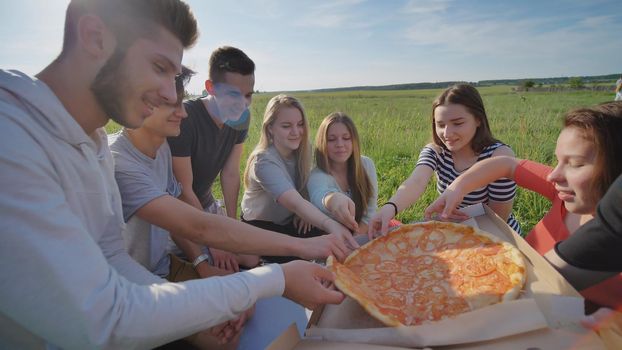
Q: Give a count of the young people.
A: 7